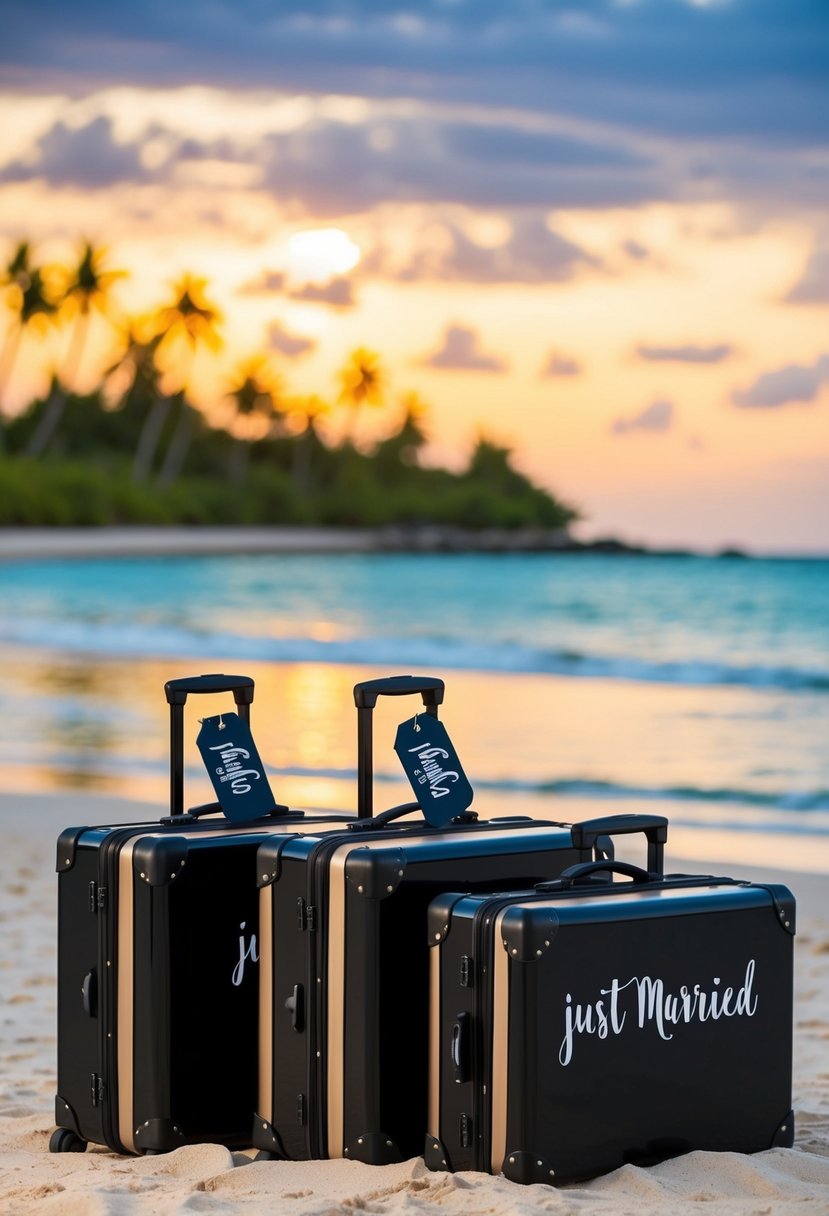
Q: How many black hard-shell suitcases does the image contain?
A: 3